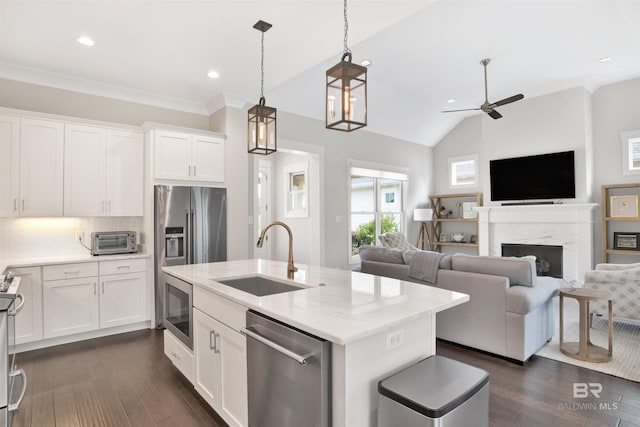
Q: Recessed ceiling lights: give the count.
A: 5